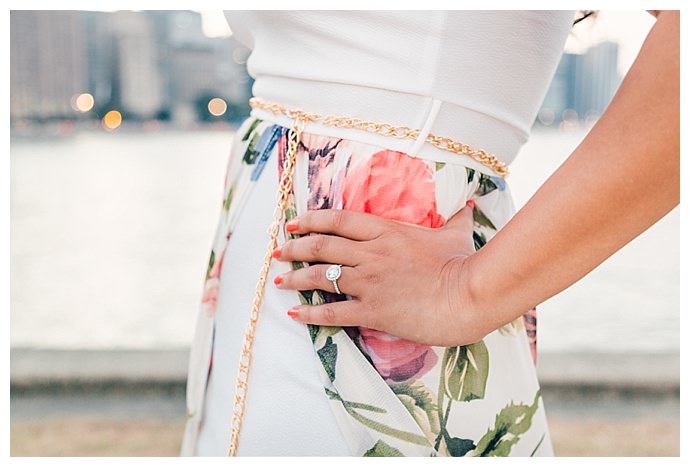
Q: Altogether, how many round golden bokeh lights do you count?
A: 3